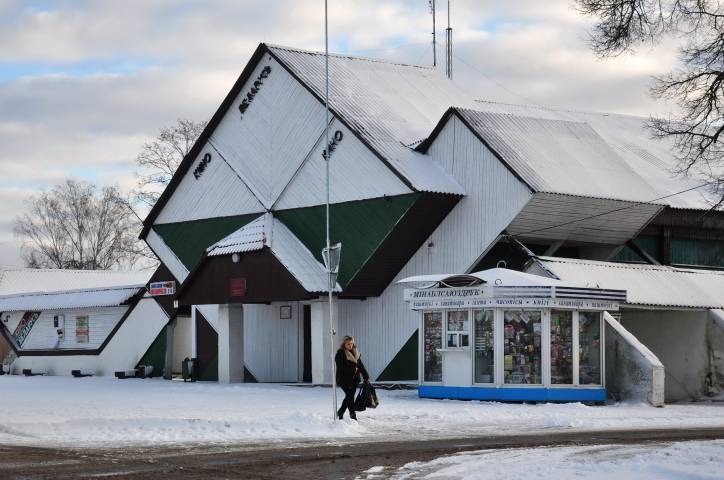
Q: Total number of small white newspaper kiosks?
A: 1